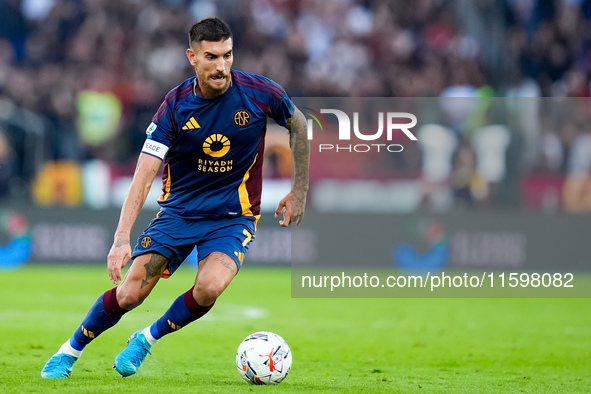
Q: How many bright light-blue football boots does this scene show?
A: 2